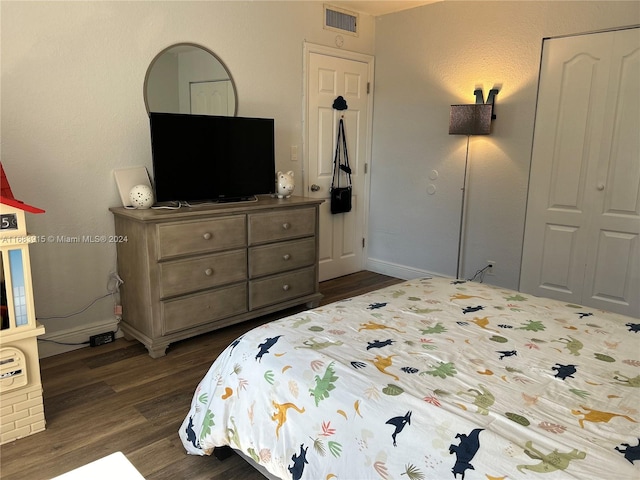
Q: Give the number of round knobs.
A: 7